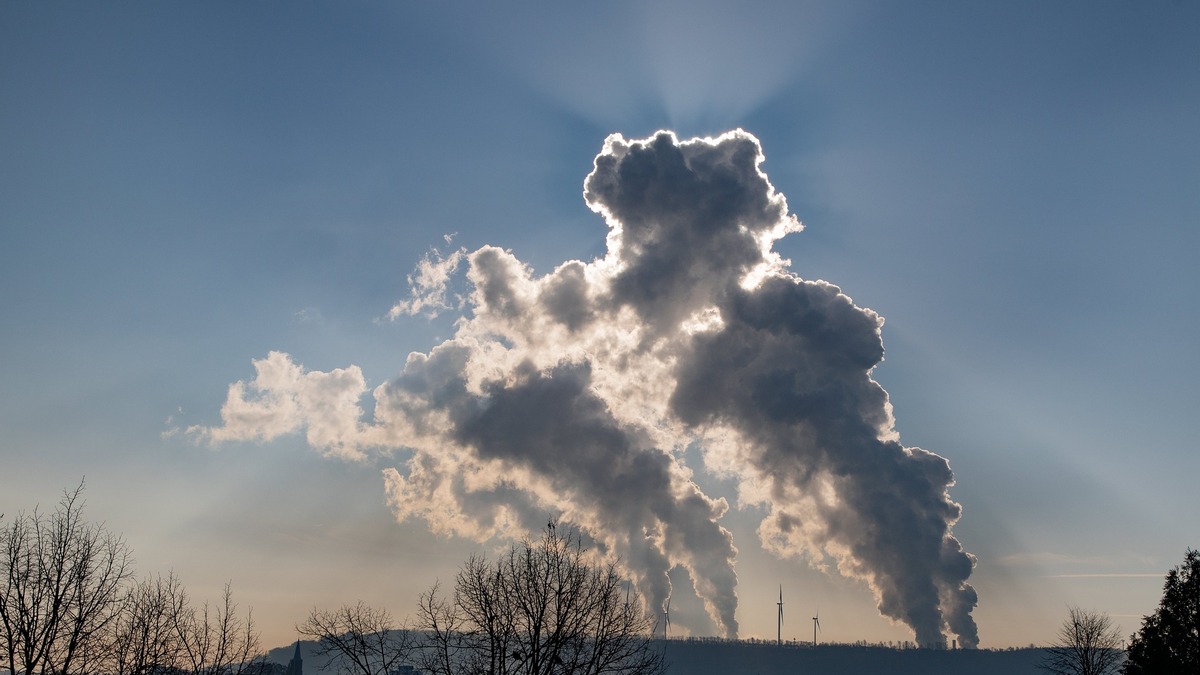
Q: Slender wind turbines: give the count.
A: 4